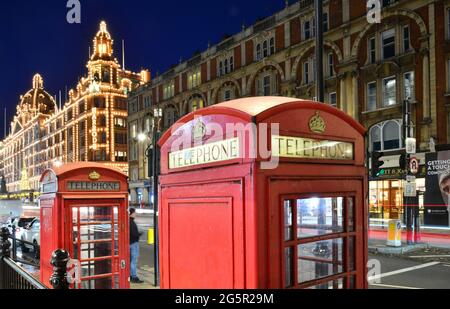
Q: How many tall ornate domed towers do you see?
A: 2